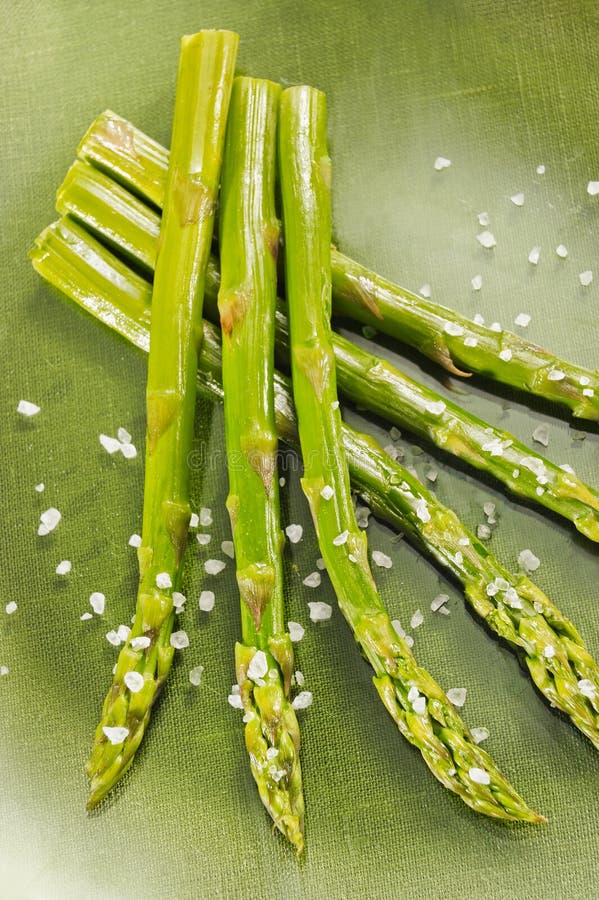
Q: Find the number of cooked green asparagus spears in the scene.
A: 6